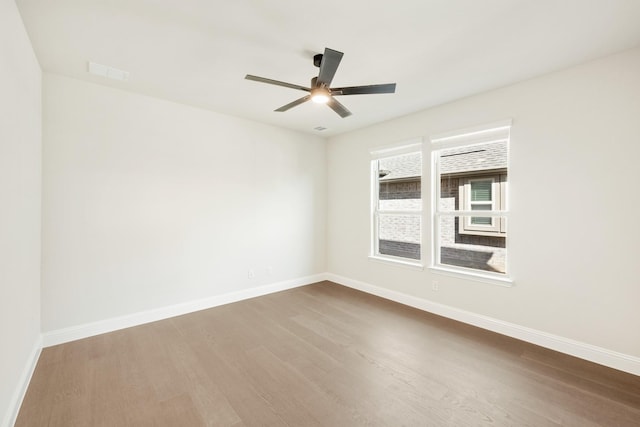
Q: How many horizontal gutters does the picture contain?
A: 1